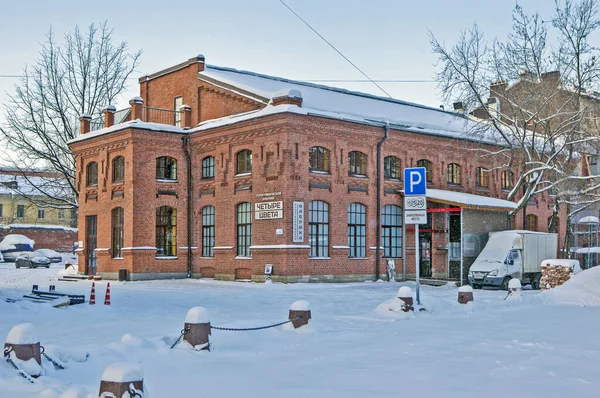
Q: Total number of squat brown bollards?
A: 7